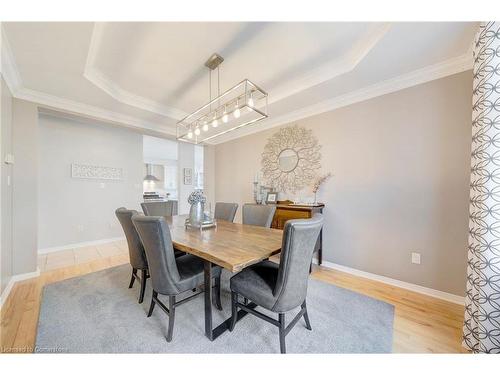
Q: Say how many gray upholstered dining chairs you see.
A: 6